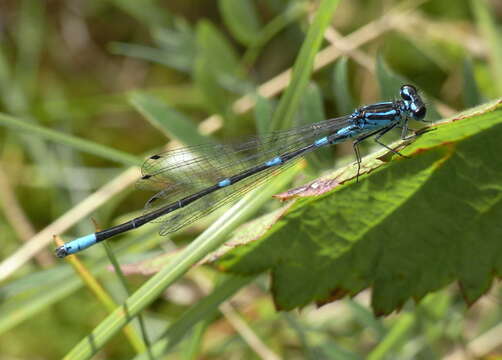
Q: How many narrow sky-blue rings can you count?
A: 3